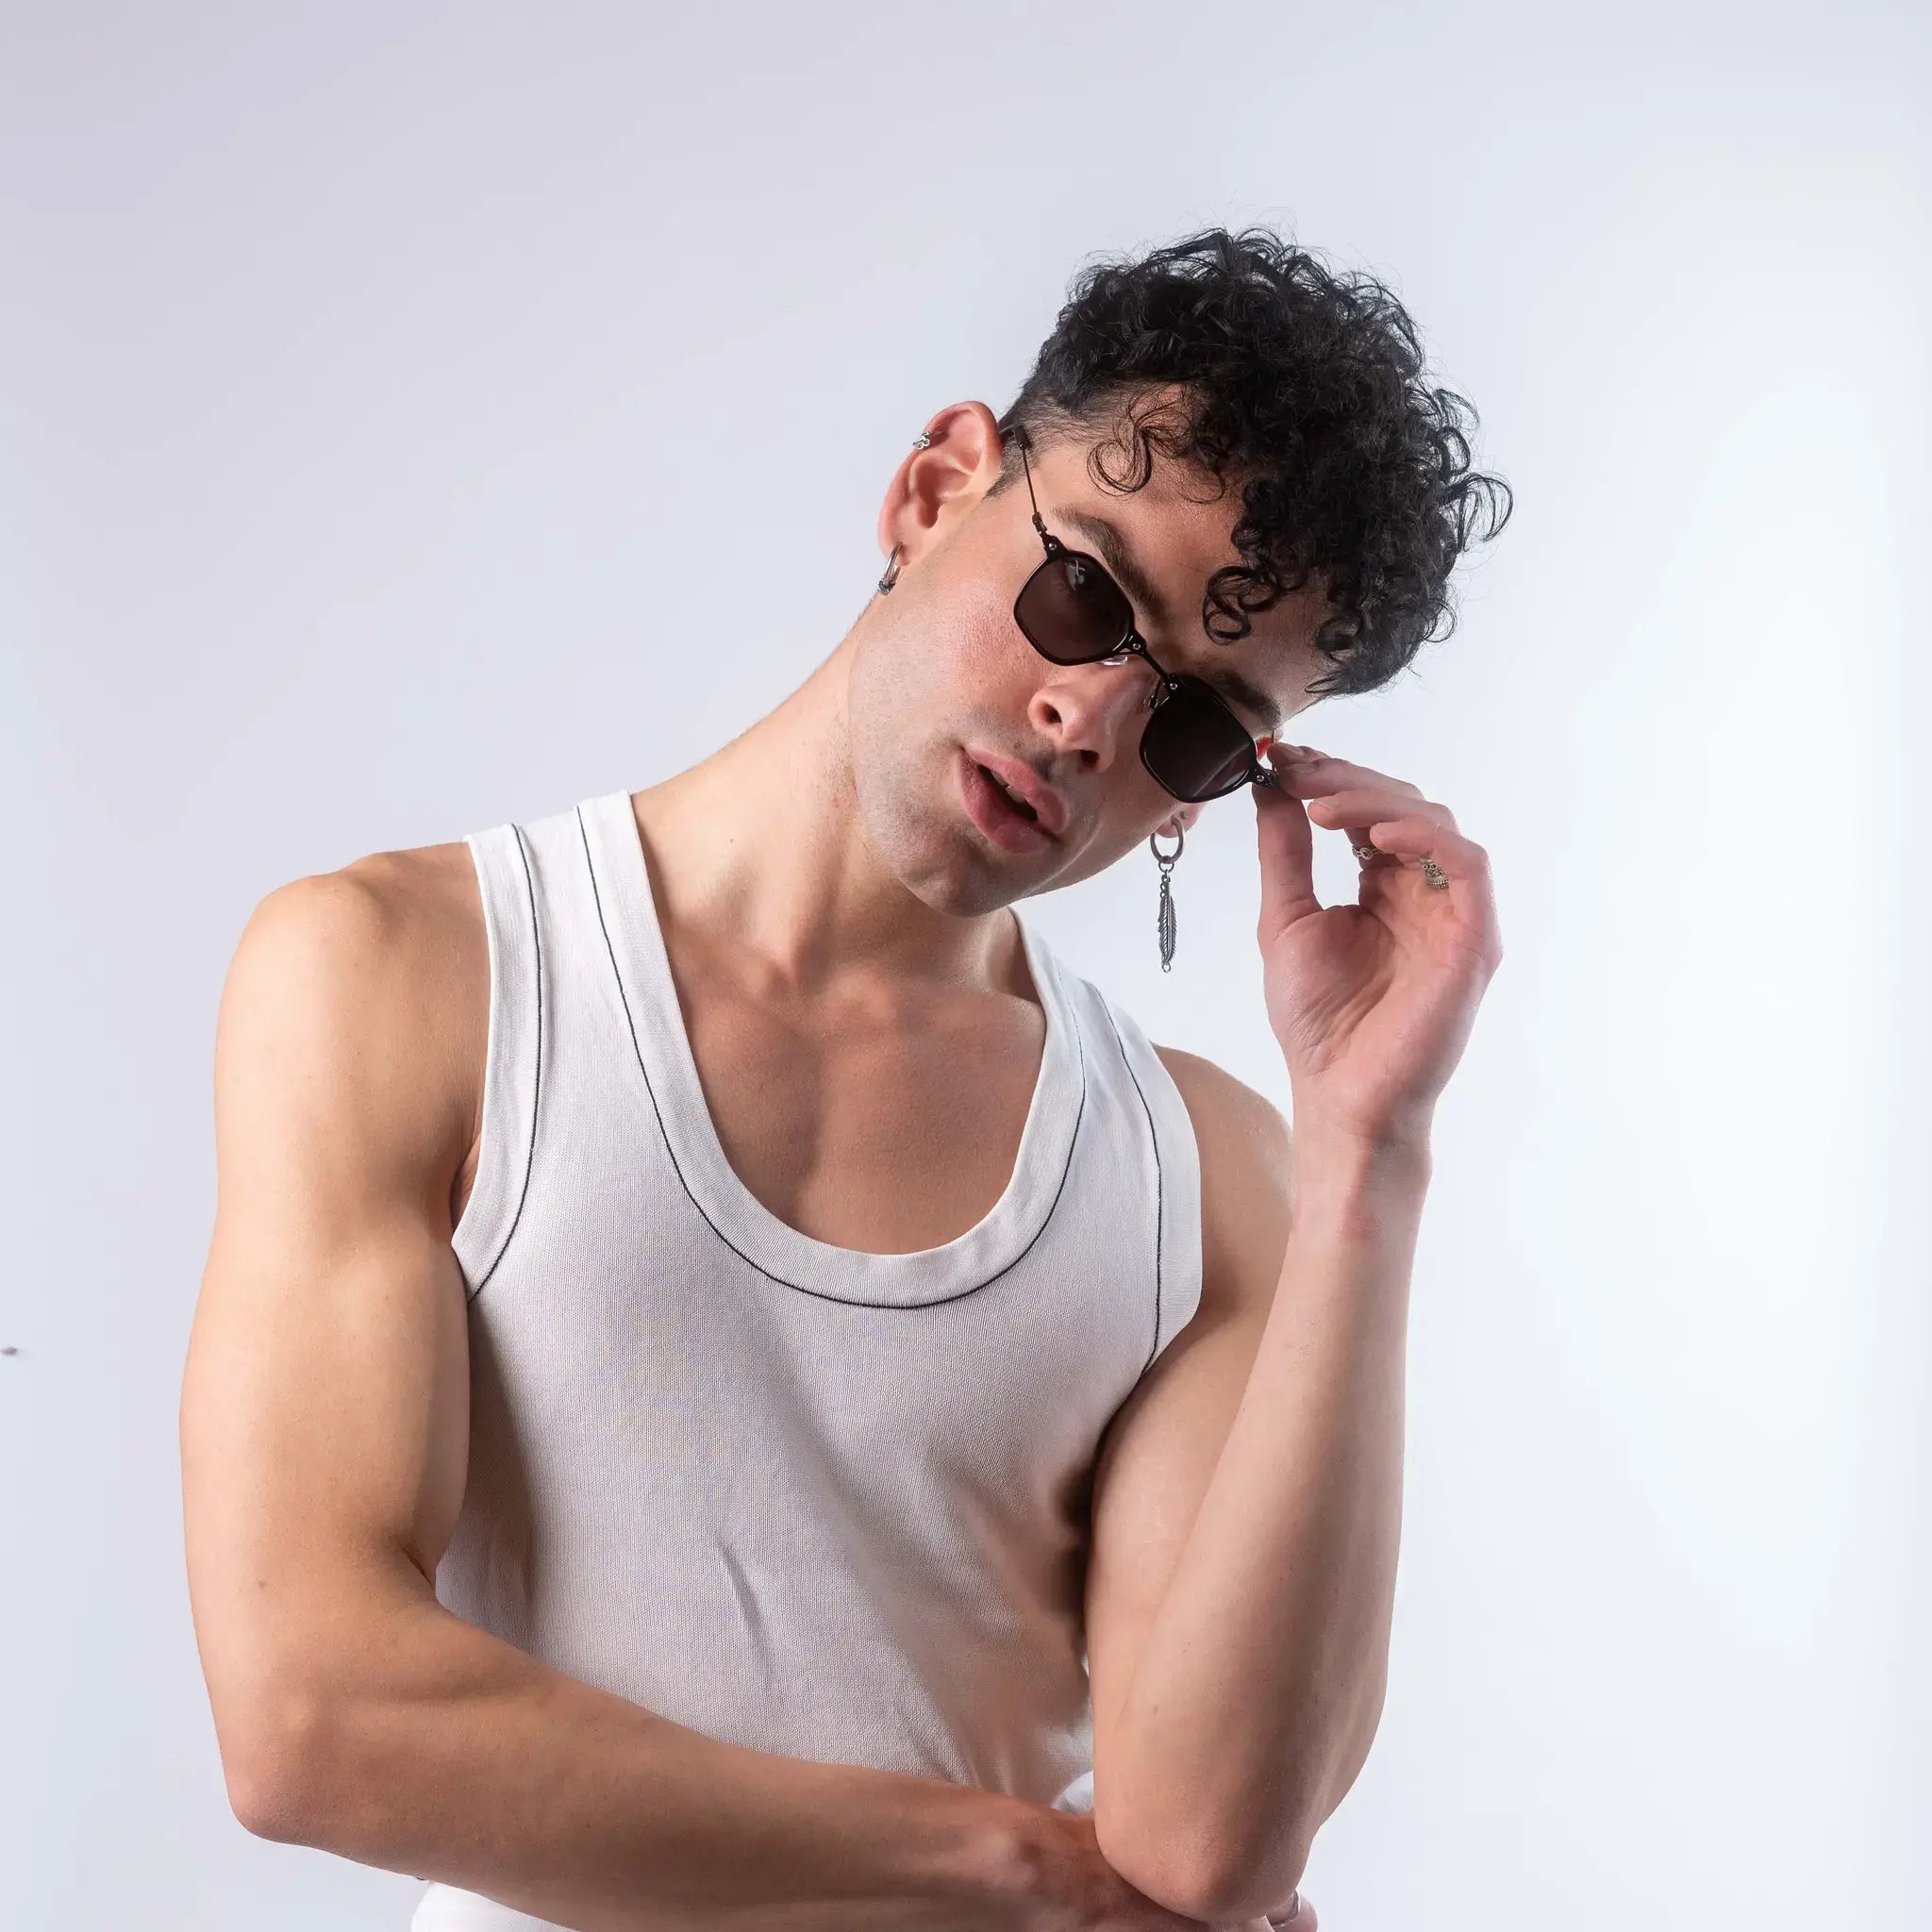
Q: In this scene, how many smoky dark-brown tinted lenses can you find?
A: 2